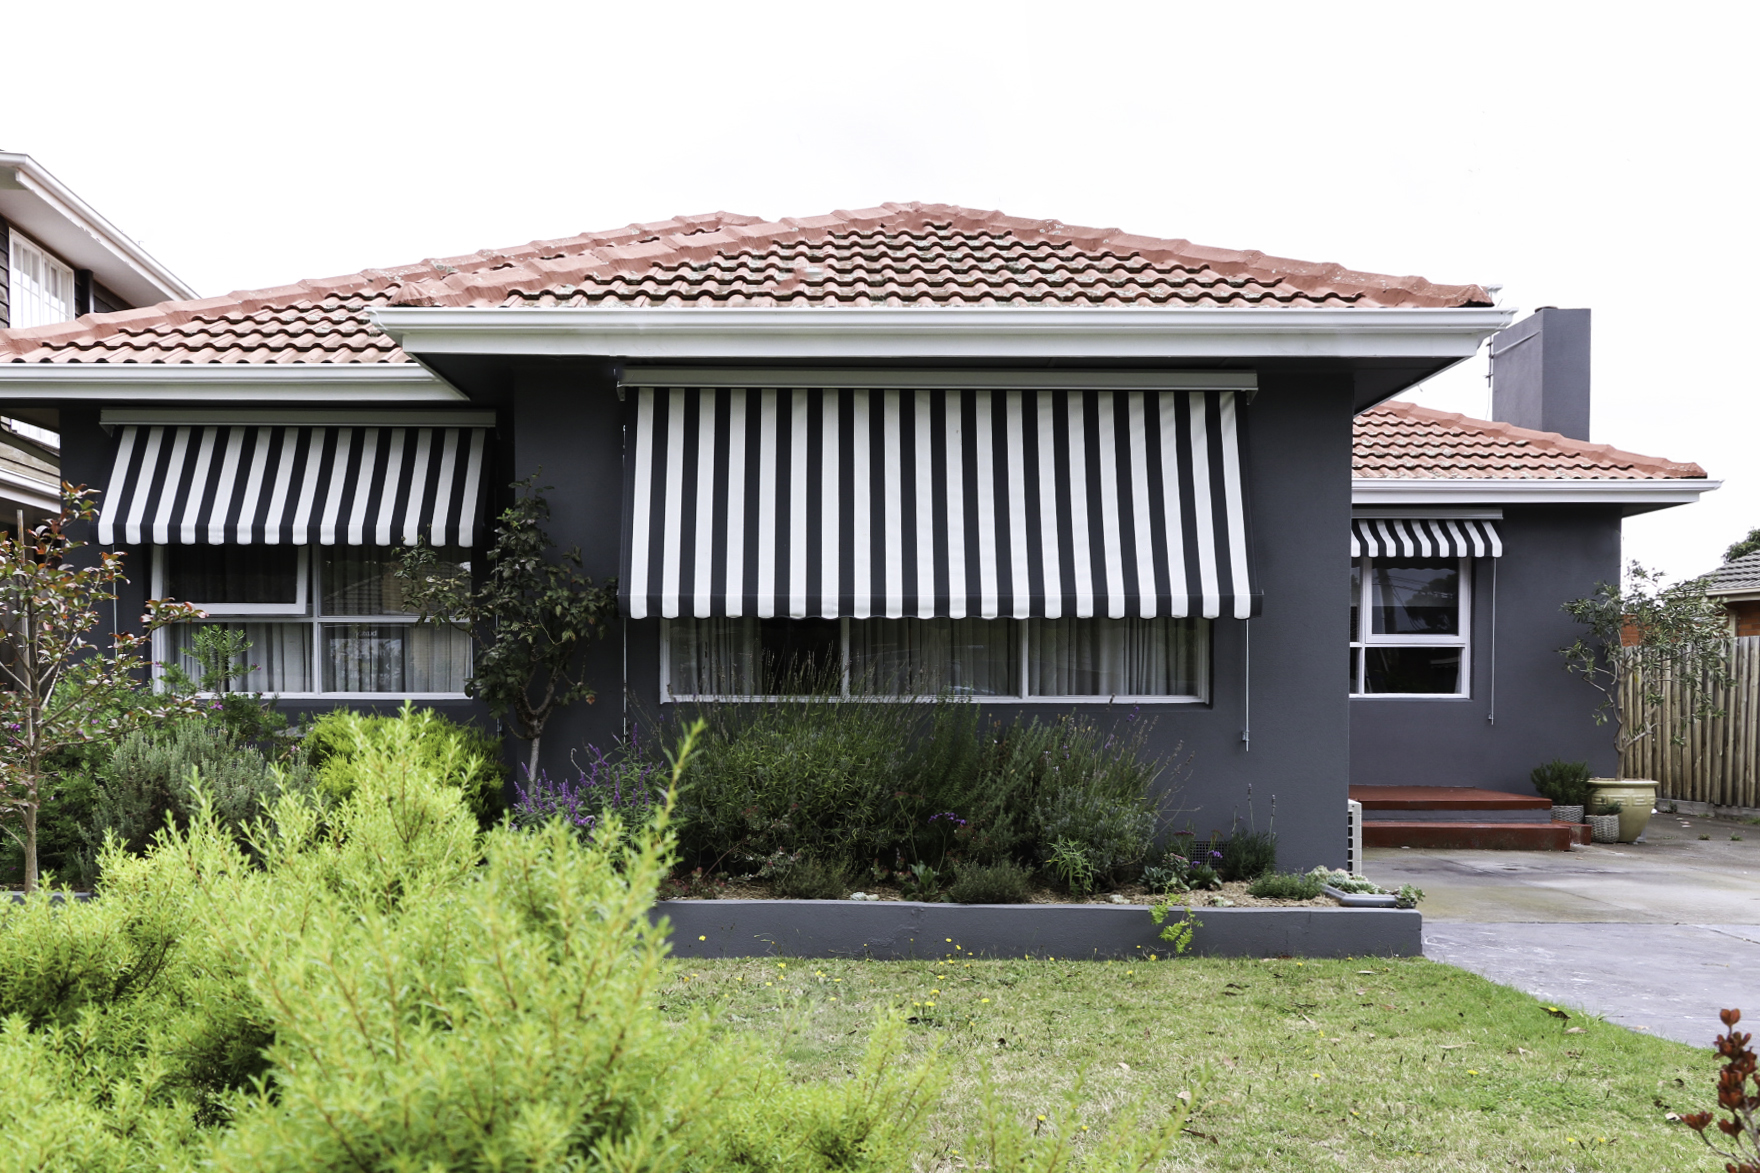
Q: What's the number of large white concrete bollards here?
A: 0